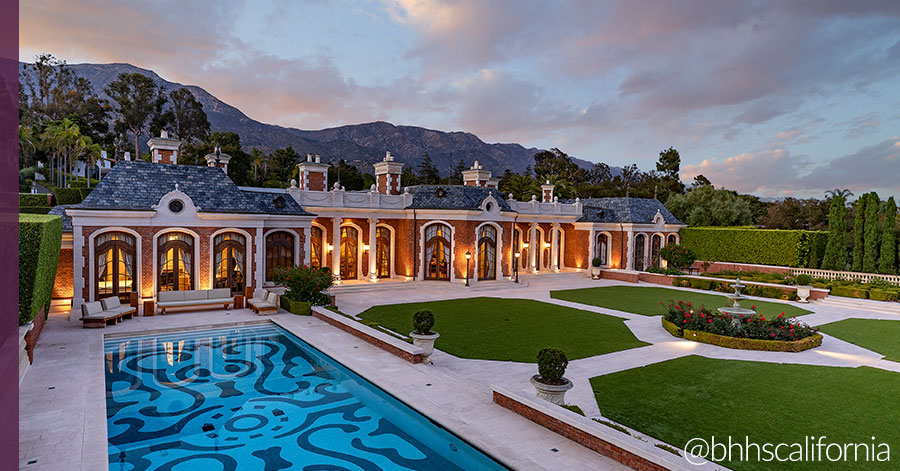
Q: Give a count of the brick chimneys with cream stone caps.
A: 6